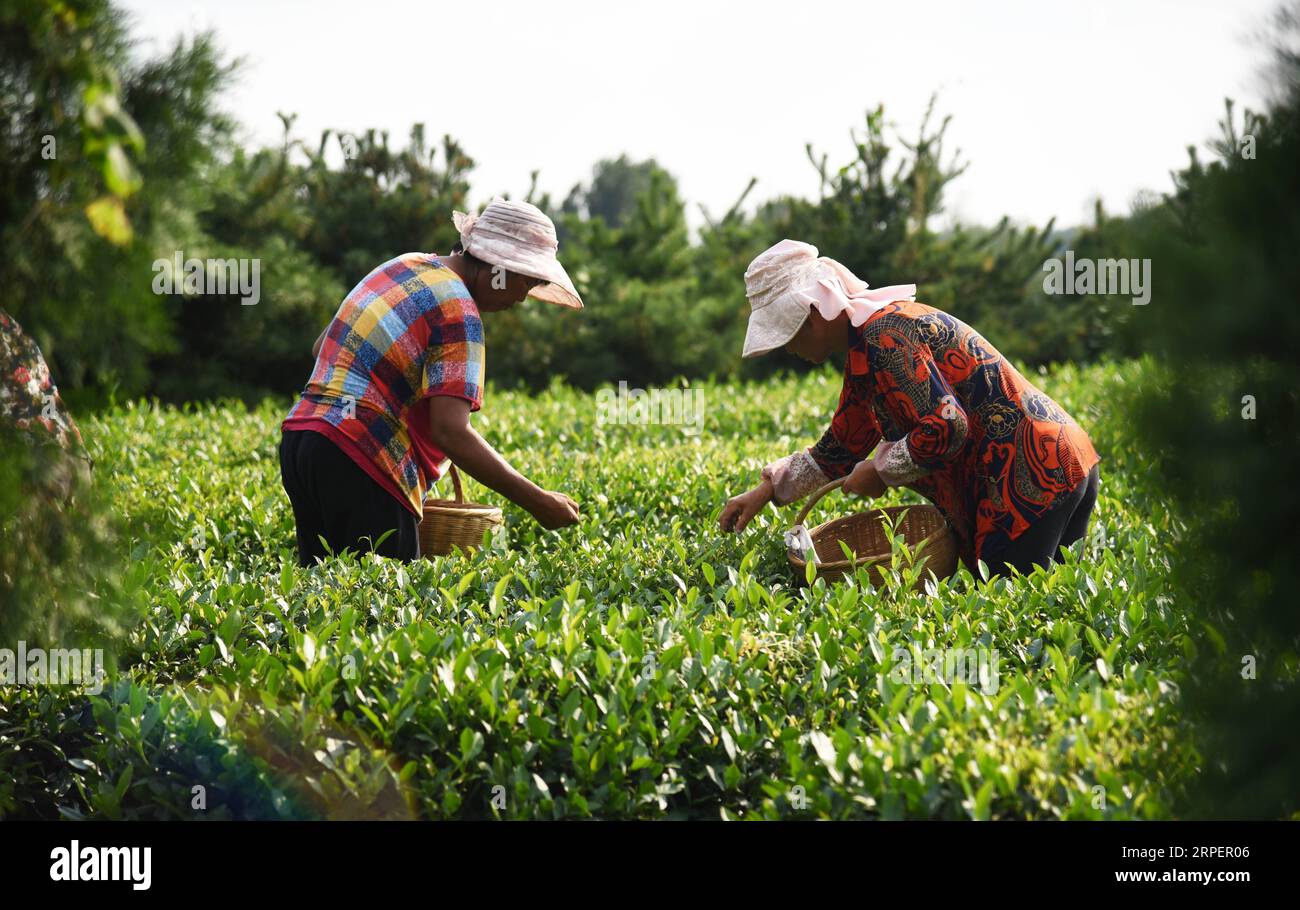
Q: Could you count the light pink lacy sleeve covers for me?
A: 2